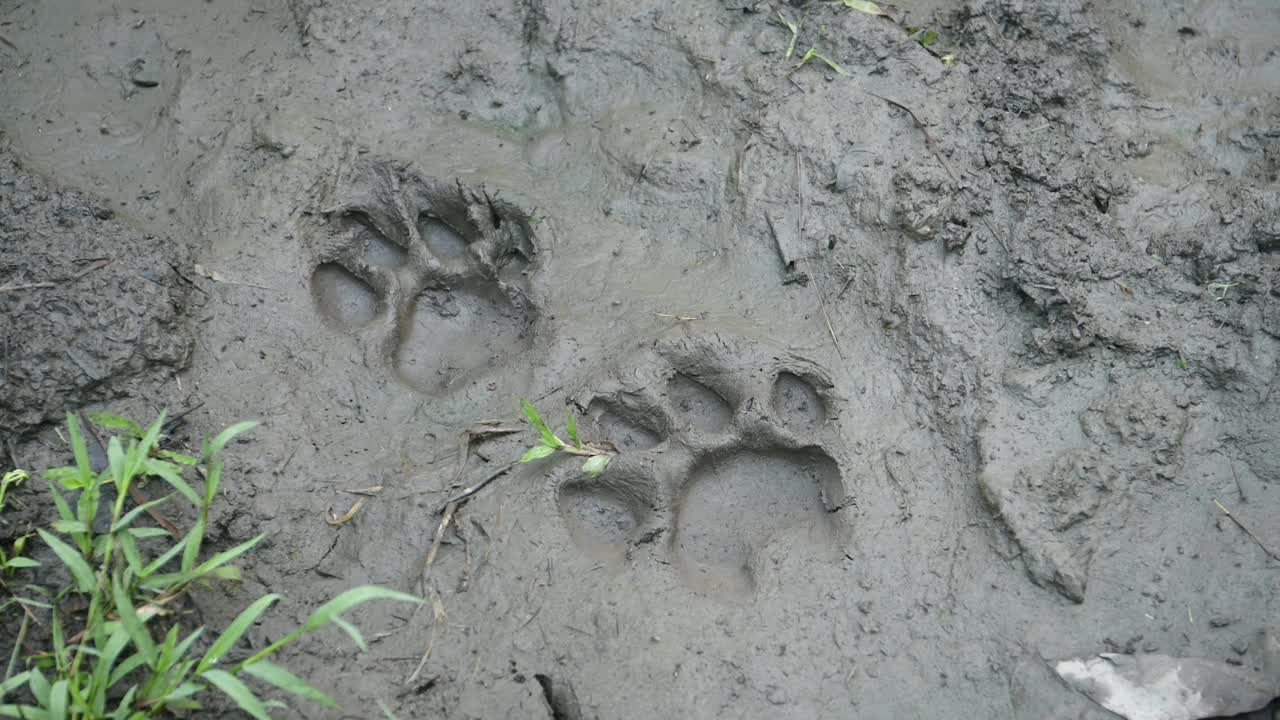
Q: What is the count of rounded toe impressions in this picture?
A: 8